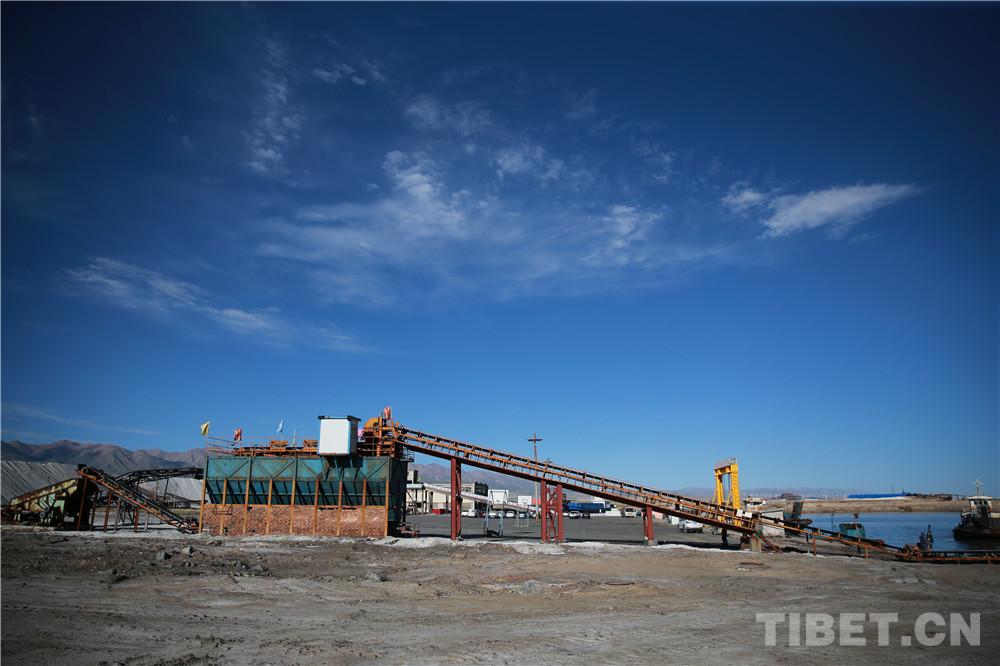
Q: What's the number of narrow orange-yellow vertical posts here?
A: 9